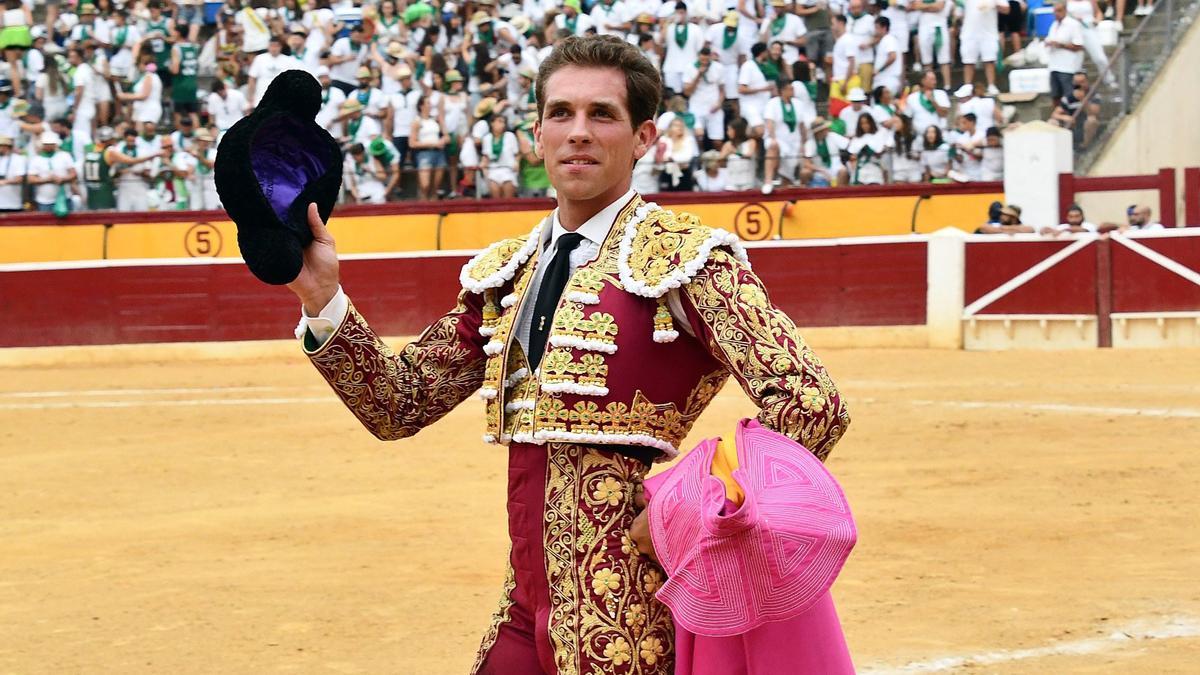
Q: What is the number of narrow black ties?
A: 1